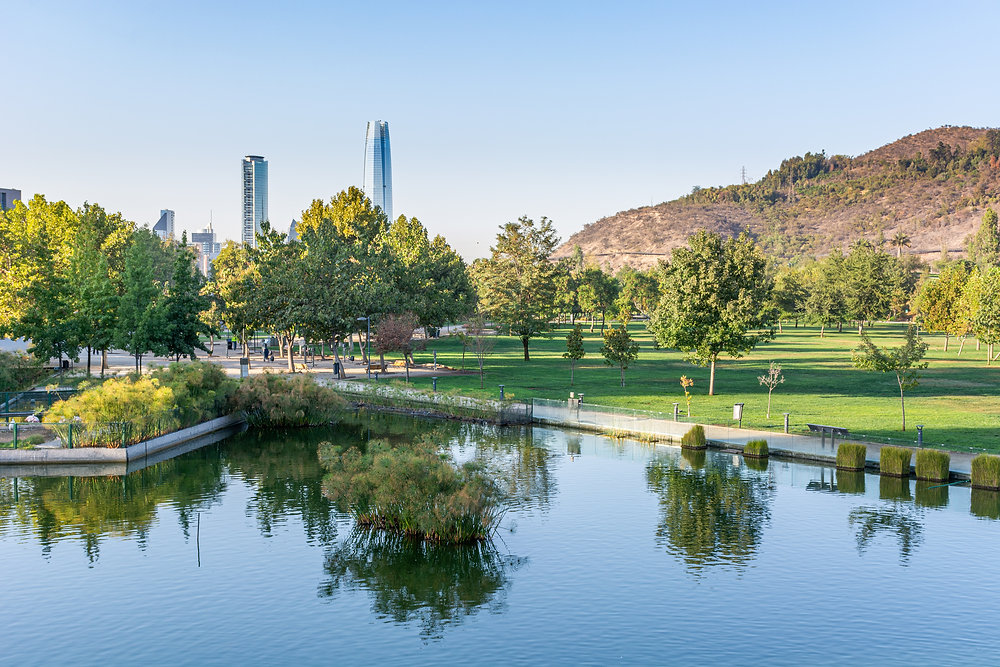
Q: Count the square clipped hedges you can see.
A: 6